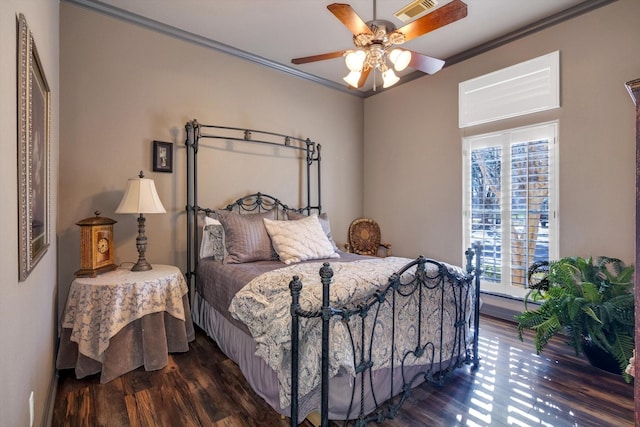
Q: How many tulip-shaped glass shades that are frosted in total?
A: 4